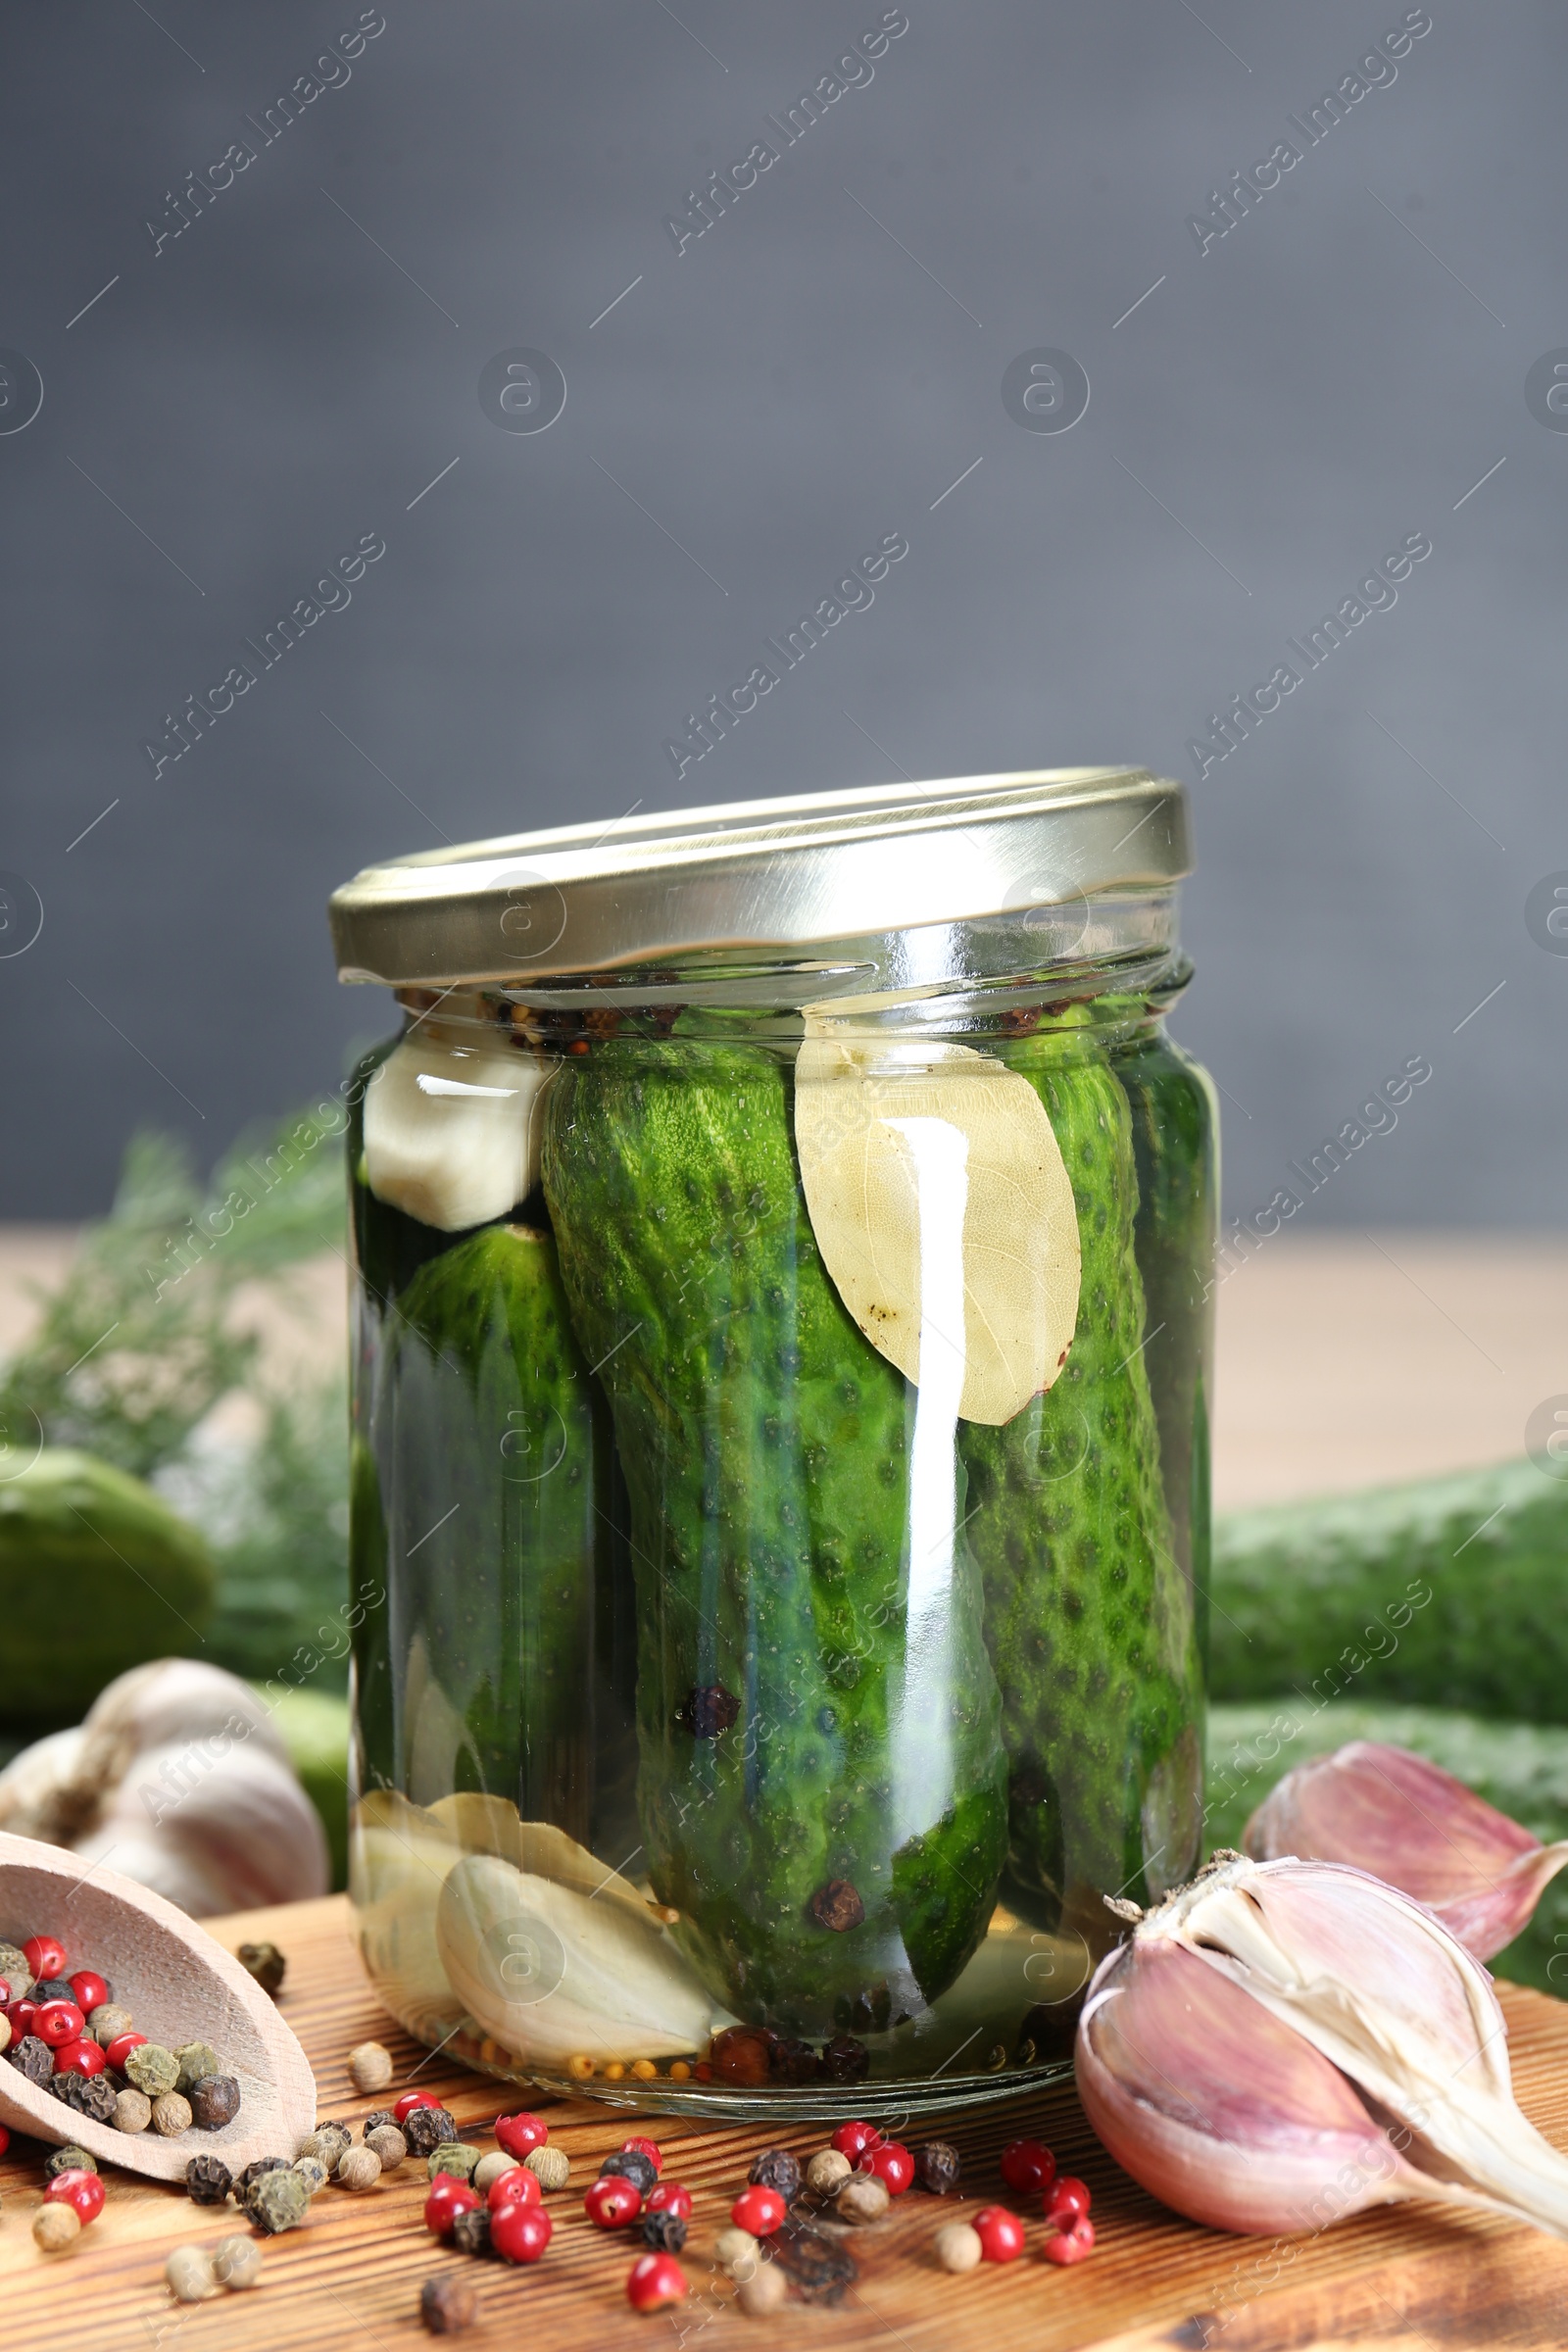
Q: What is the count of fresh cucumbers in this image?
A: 4